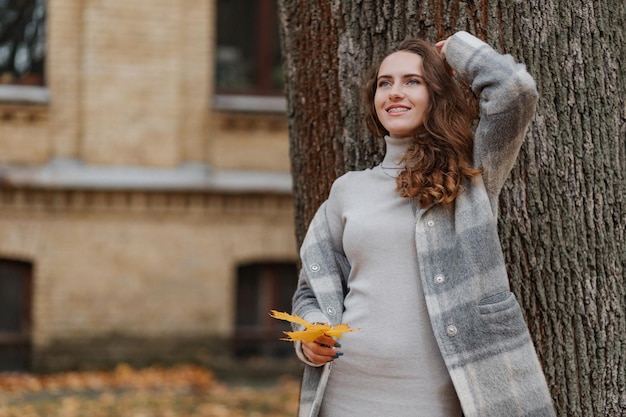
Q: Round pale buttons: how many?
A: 5